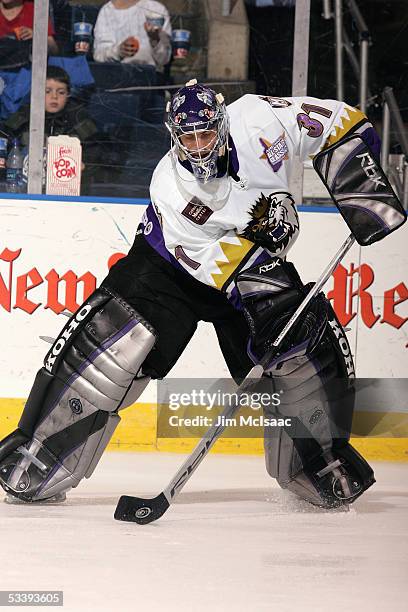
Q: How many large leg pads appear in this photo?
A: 2